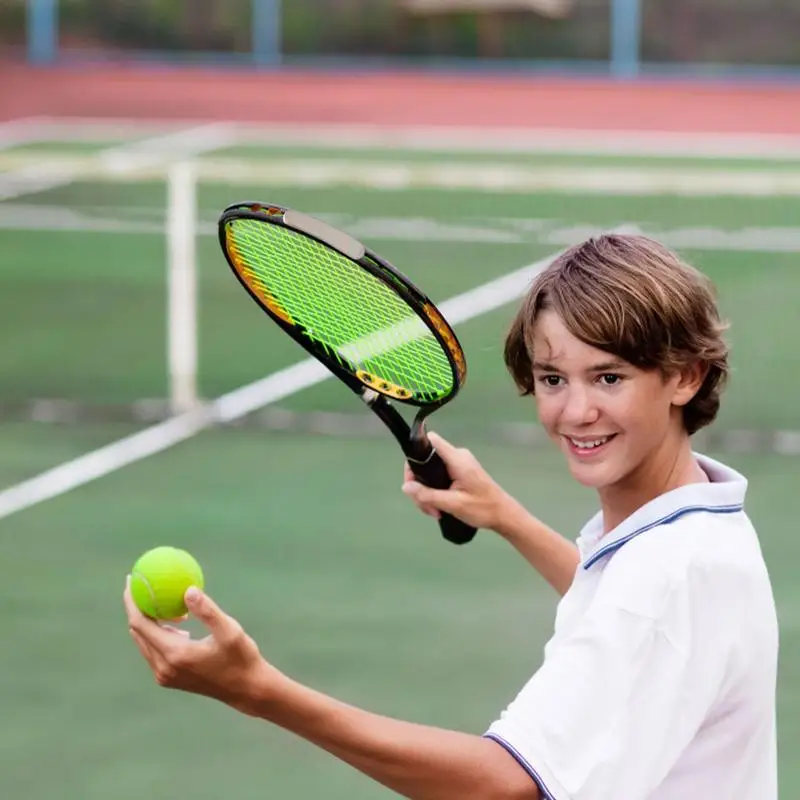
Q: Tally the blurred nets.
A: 1